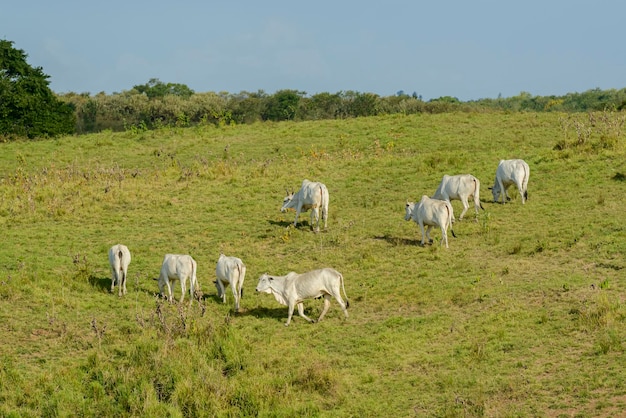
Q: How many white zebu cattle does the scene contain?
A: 8